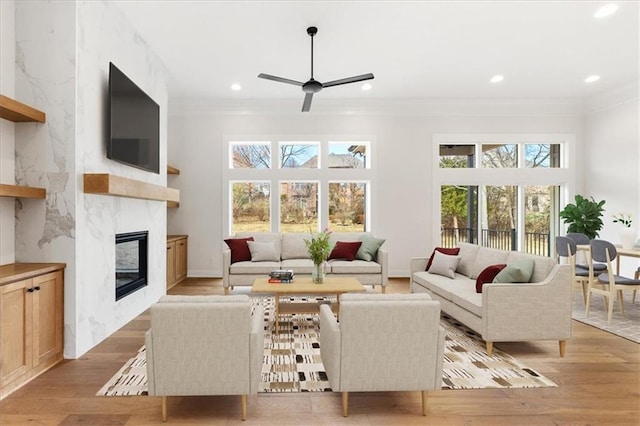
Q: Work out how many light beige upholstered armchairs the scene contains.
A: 2